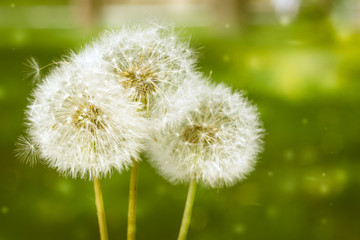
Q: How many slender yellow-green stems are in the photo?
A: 3